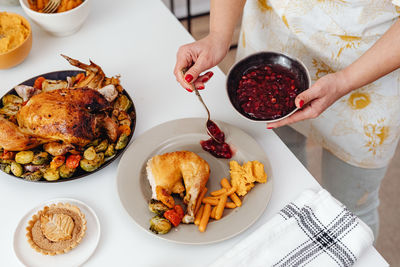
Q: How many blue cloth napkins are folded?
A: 0